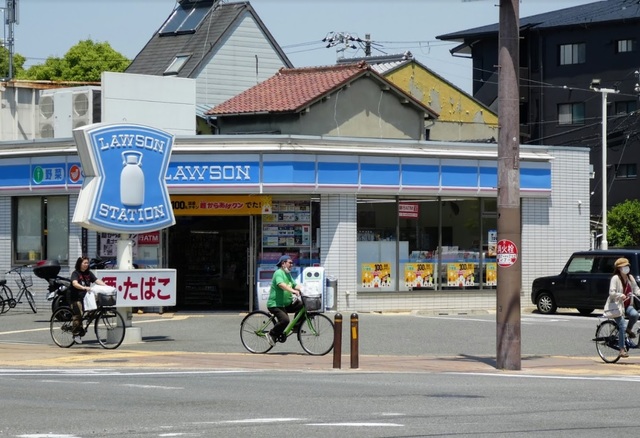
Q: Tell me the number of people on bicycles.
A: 3